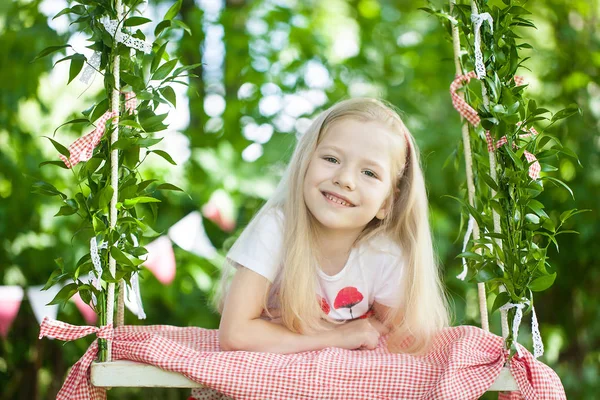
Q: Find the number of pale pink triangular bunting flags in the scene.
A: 4